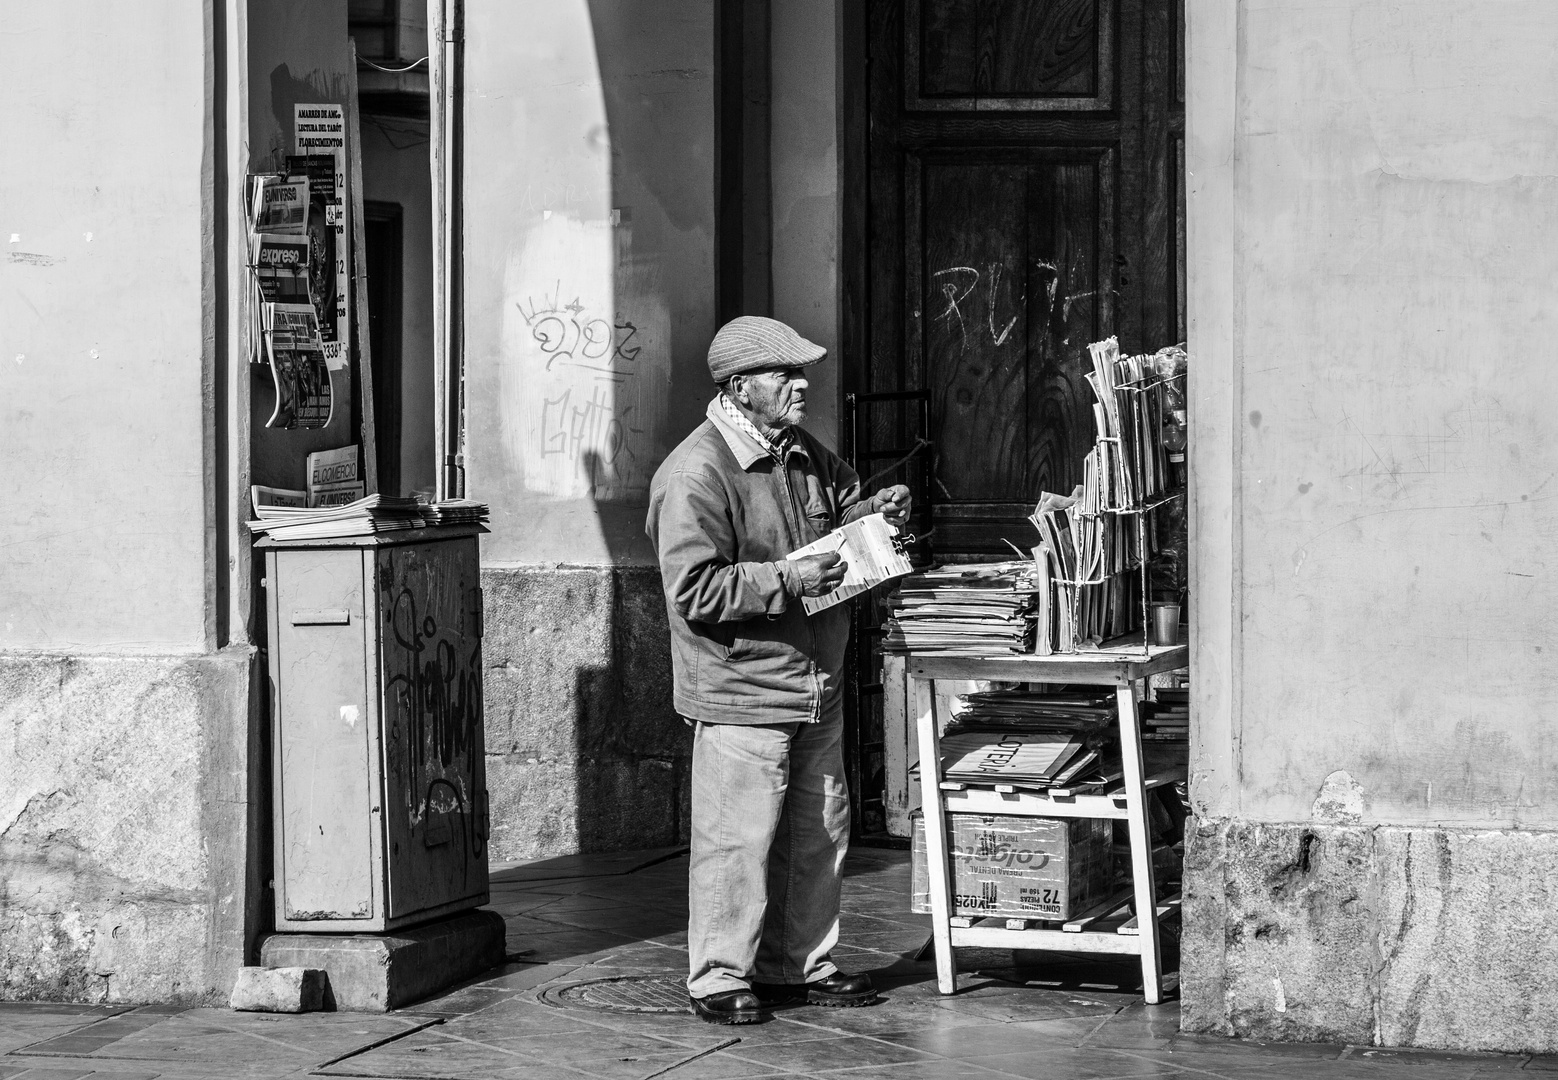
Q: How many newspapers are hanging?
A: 3